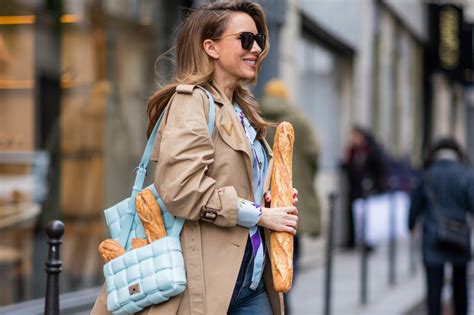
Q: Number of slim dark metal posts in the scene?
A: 5